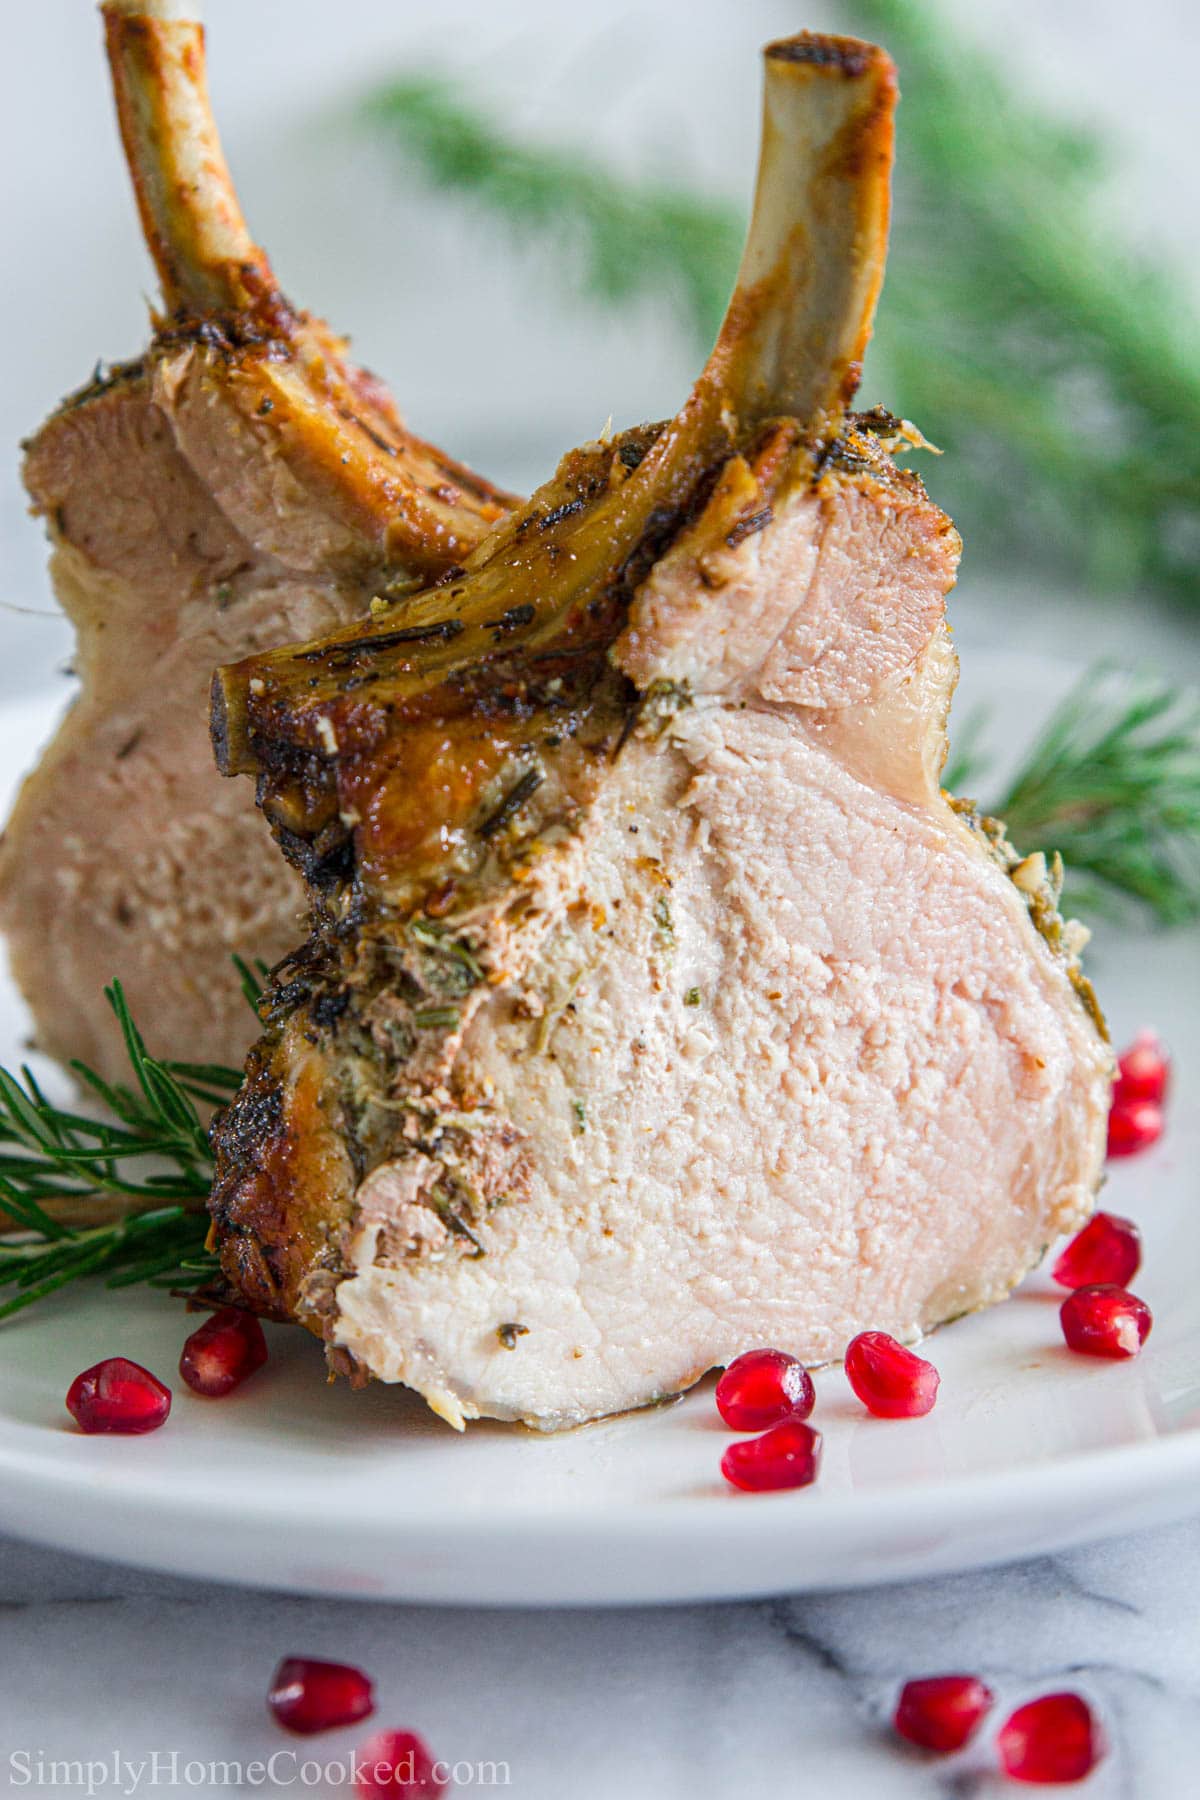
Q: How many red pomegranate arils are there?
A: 13